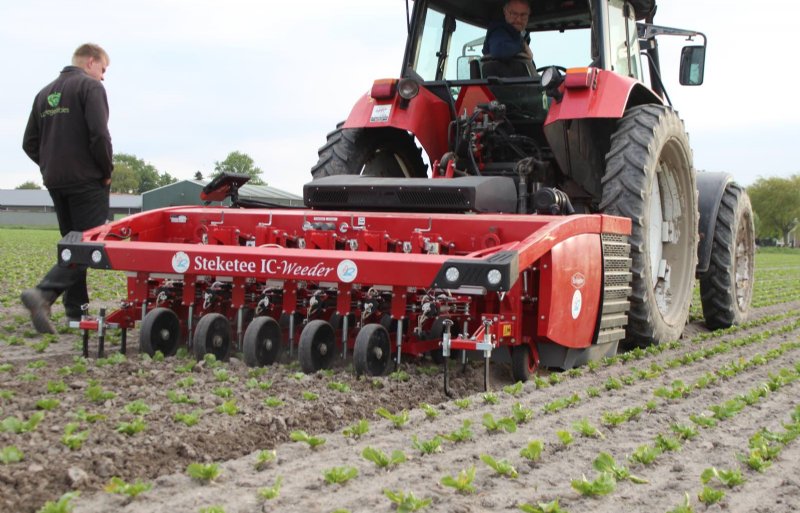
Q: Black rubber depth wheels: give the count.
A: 5